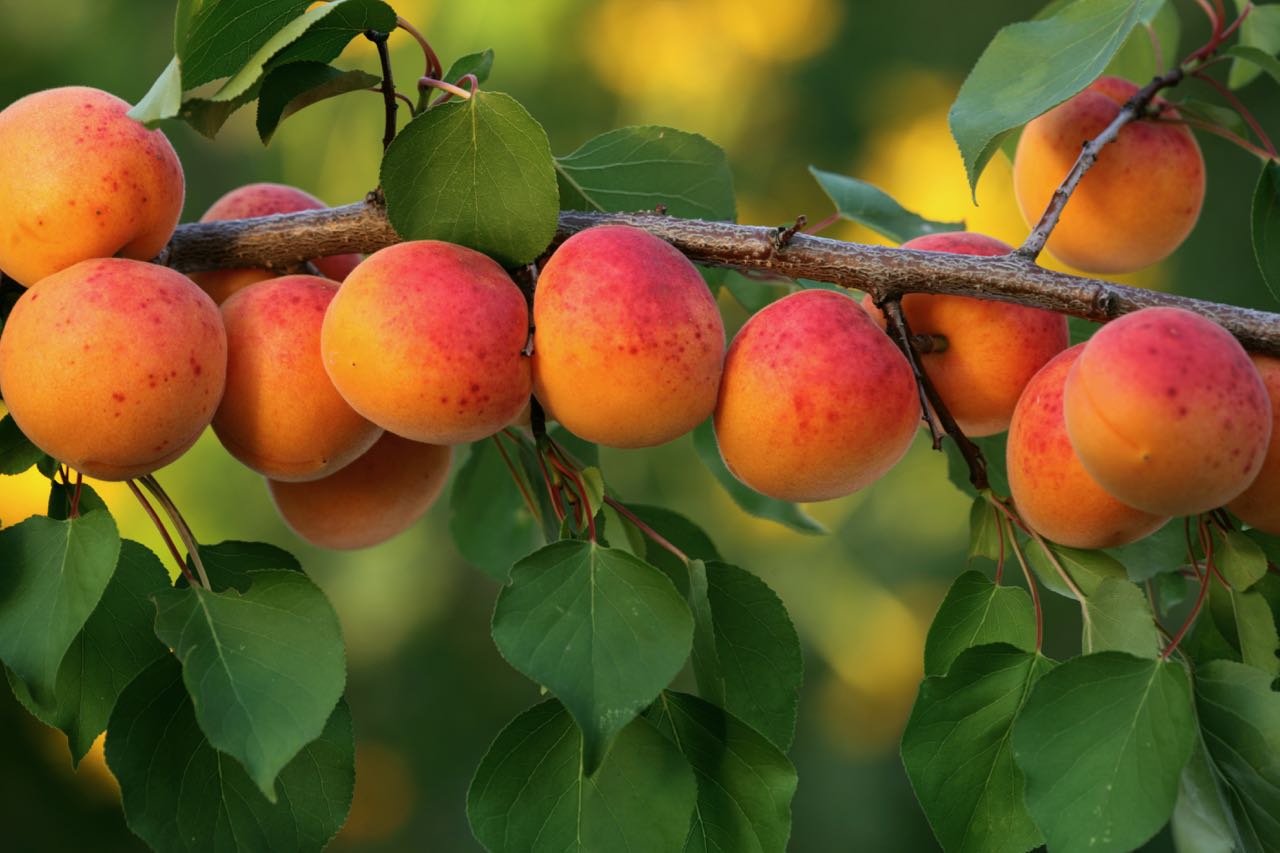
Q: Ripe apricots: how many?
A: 13